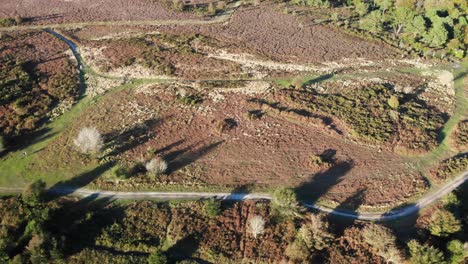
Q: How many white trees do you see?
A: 3